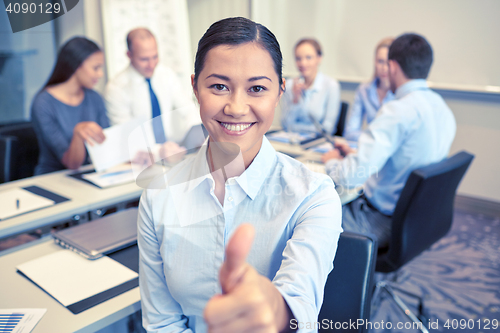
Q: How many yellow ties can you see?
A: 0